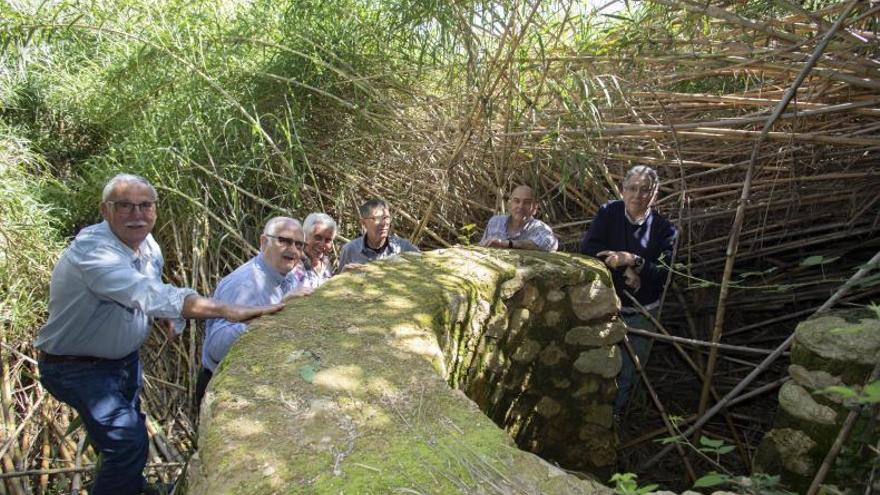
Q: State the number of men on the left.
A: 4